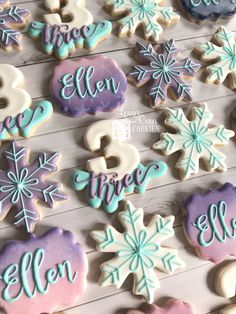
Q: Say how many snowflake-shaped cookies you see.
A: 7